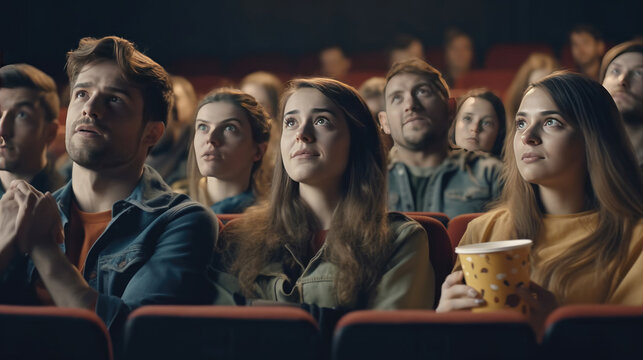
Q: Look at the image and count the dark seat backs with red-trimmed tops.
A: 4